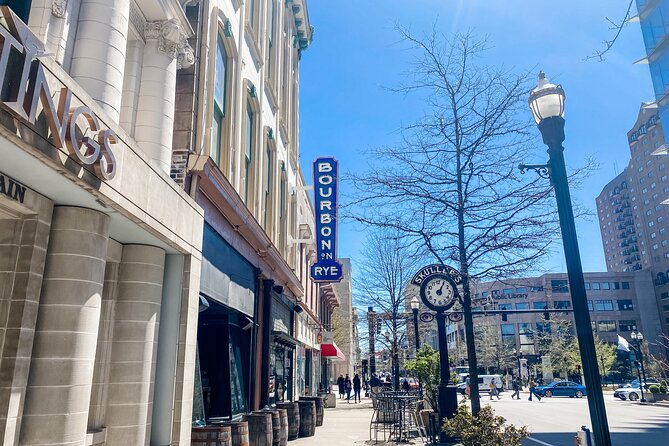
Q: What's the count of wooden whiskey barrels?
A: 8